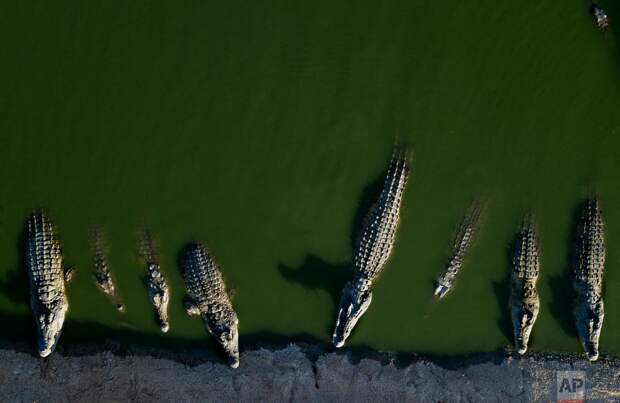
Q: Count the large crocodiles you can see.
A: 5